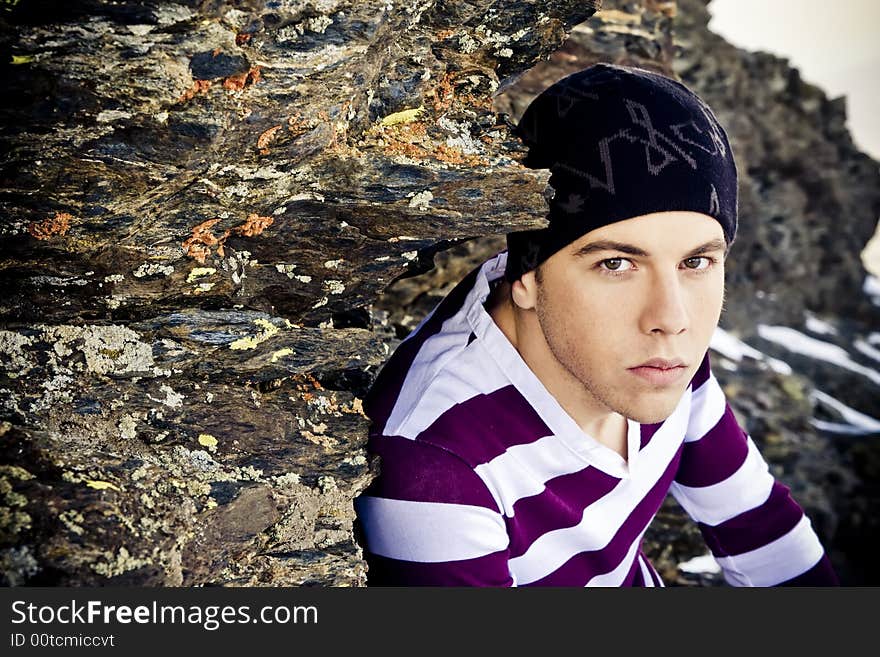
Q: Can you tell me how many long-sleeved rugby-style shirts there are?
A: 1